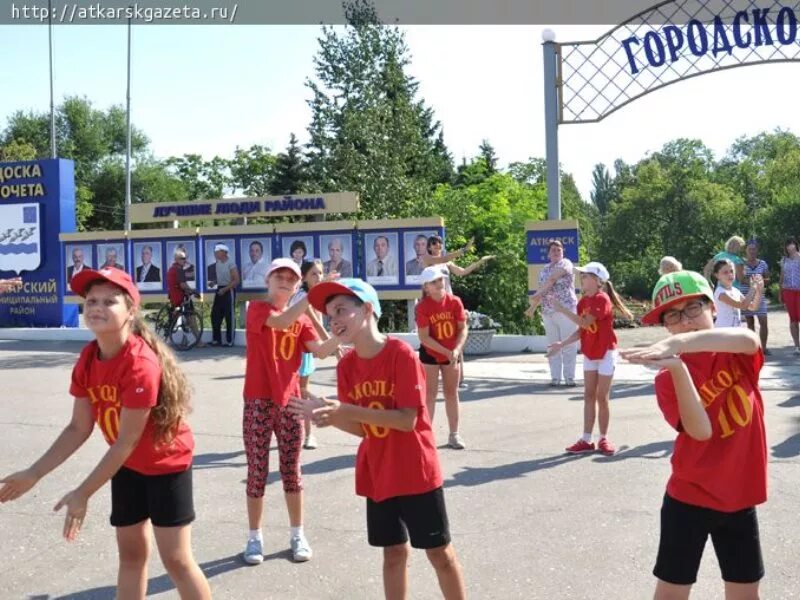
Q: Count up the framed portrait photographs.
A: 10